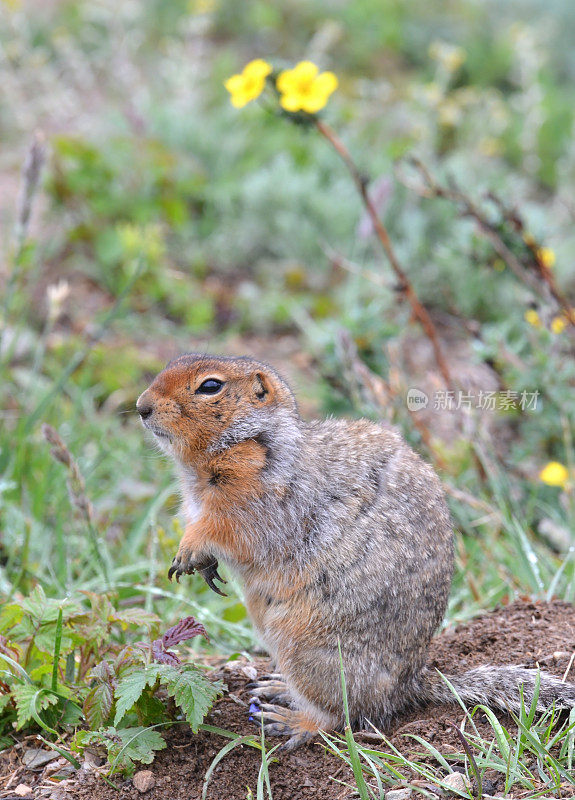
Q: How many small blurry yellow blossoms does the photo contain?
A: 4